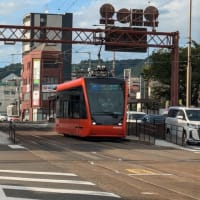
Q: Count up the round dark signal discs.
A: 3